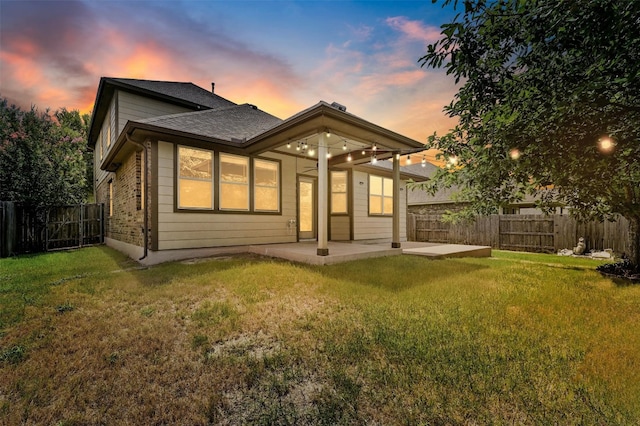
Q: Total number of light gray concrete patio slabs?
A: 2